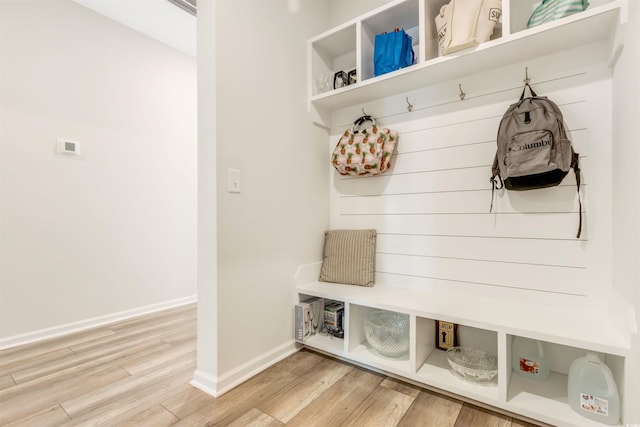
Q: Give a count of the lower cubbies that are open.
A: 4